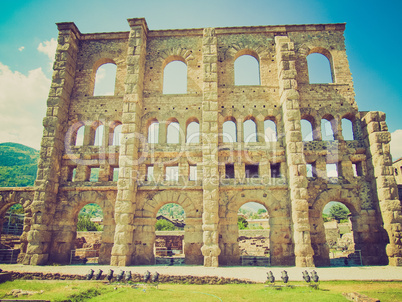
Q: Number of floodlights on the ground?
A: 11